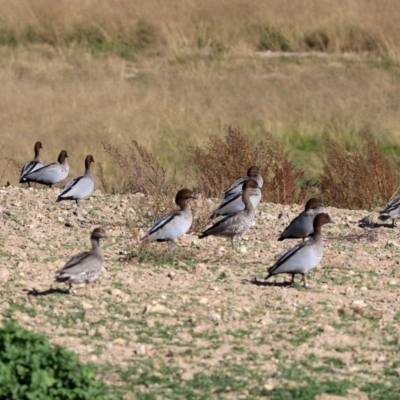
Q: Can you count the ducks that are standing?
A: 11